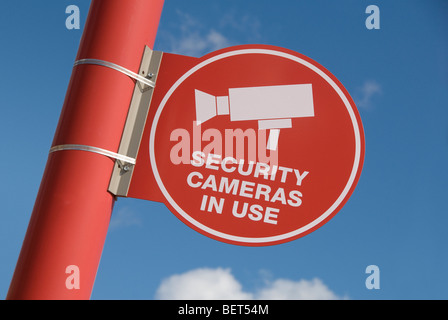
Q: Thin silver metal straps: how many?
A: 2